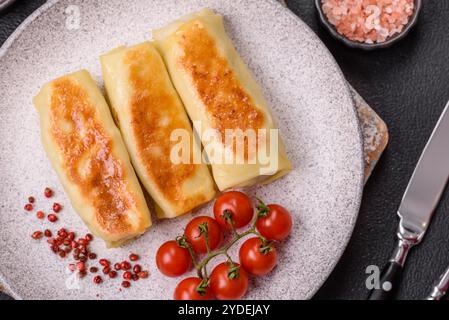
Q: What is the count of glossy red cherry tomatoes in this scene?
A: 7